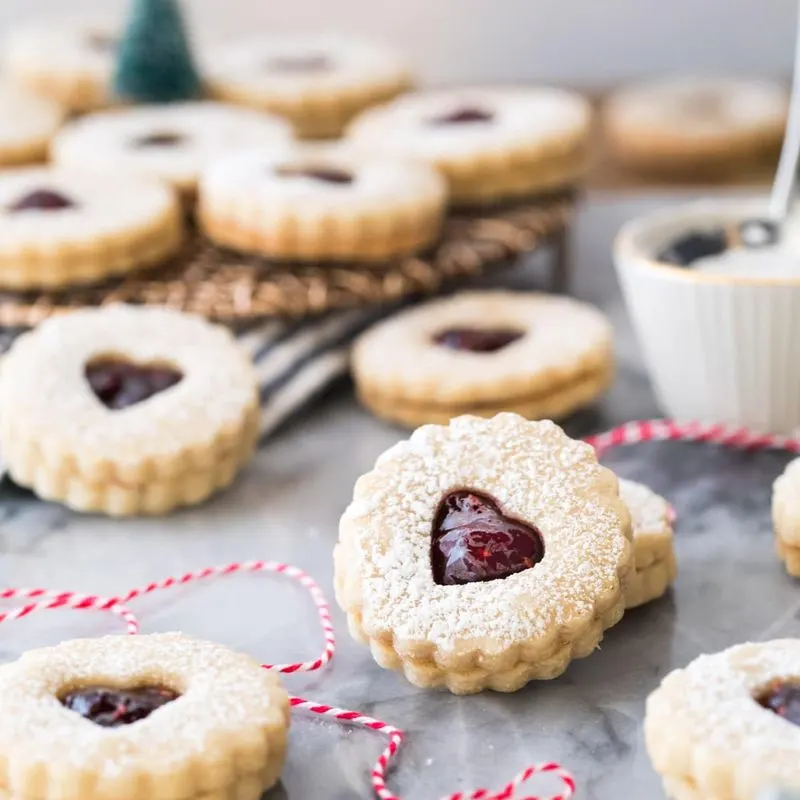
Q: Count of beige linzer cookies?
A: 15